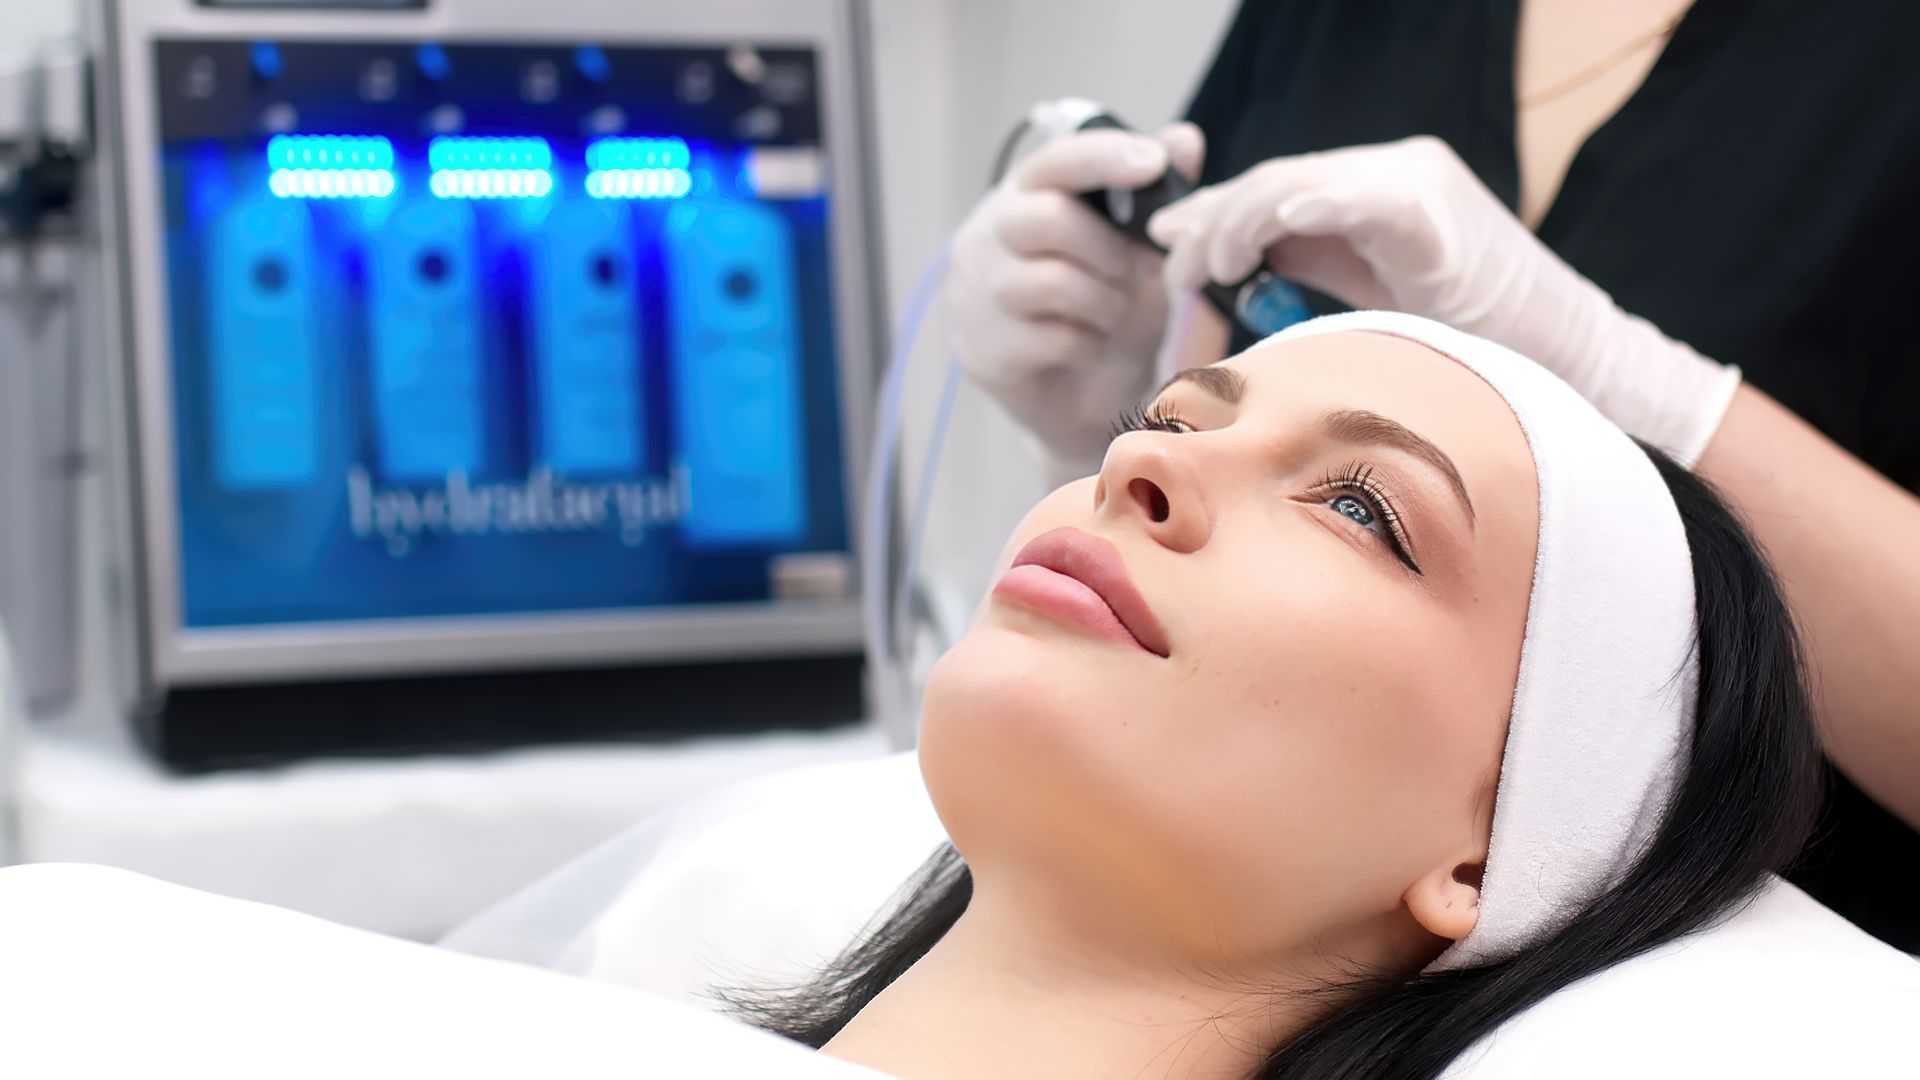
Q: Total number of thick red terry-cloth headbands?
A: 0